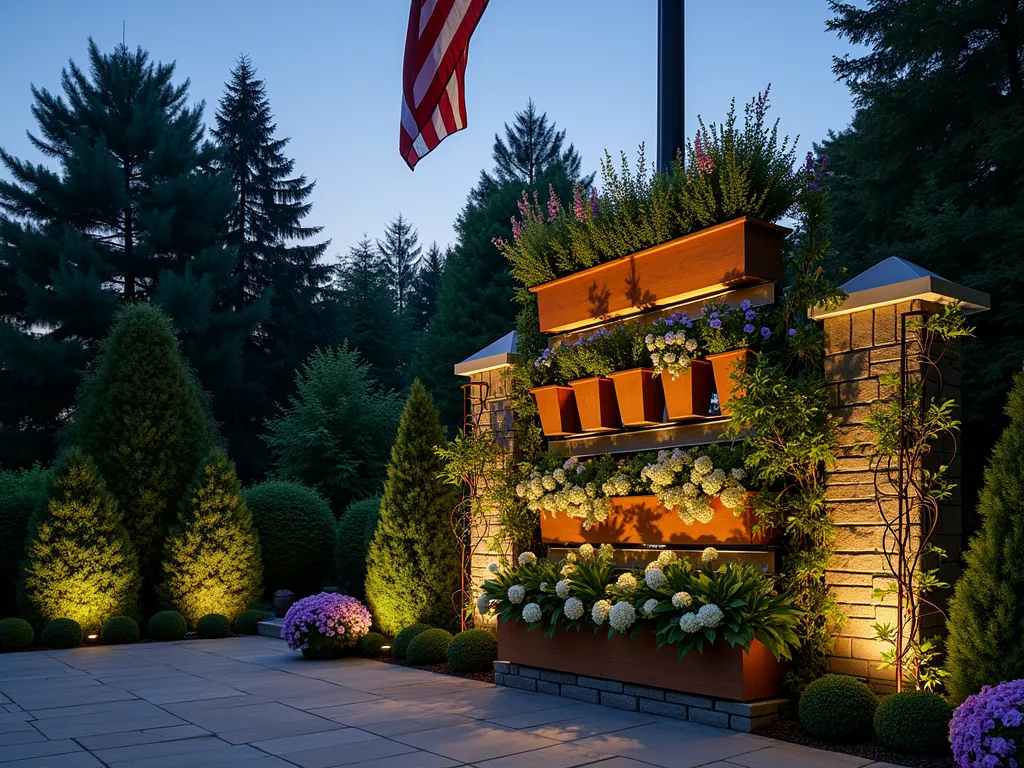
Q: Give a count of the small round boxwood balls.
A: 12